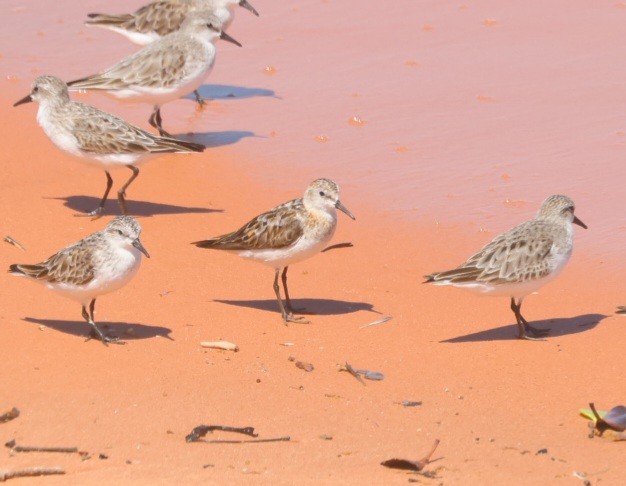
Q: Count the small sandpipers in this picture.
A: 6